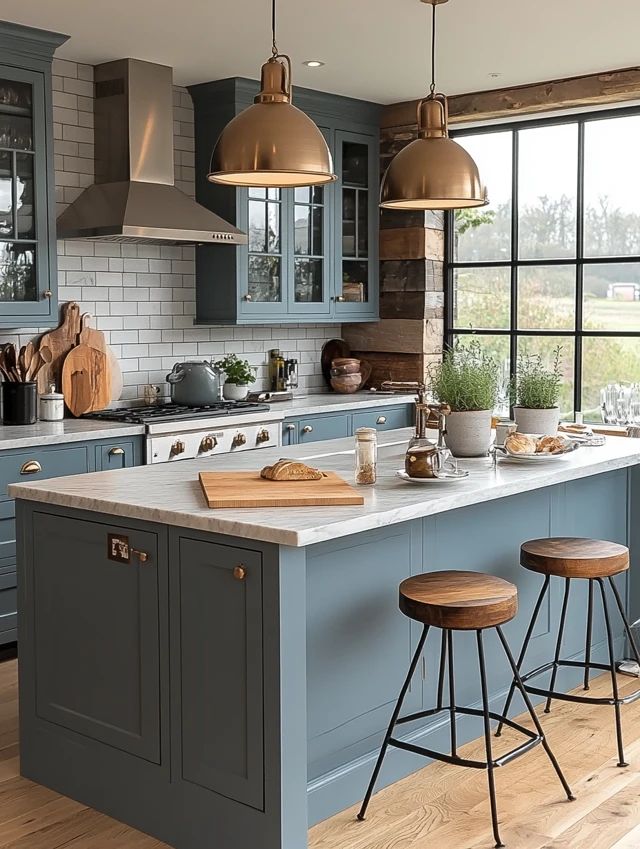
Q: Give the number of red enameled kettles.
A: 0